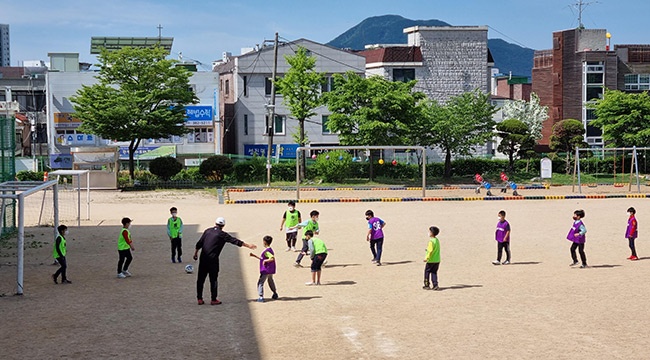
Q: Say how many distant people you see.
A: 13